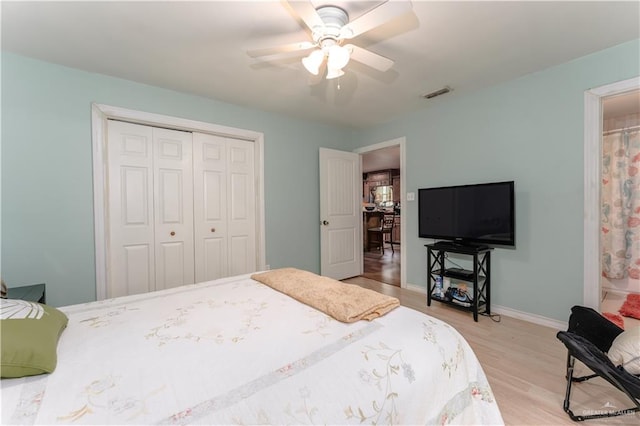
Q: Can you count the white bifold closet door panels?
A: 4